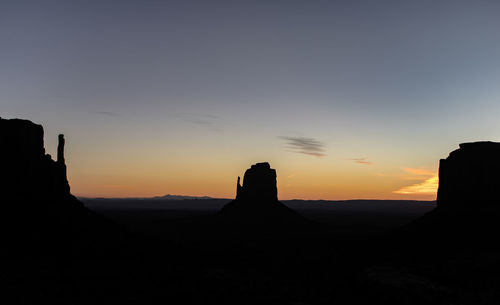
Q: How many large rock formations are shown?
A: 3